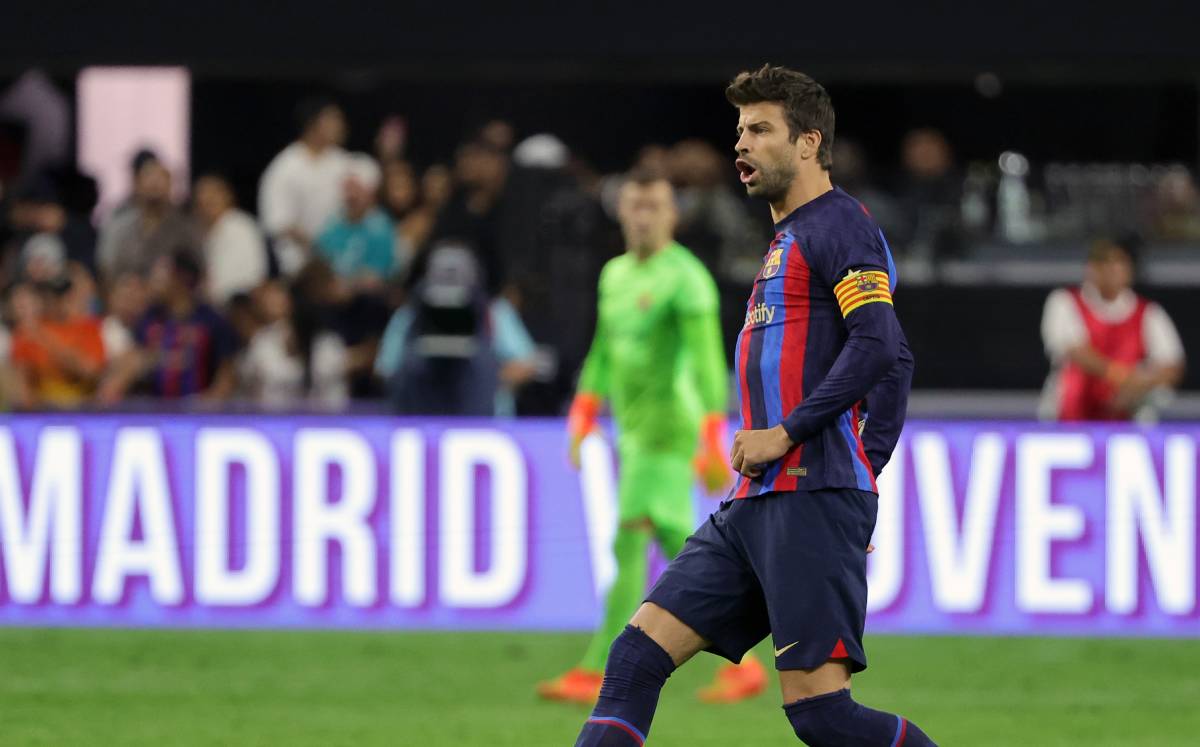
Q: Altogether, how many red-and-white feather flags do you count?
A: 0